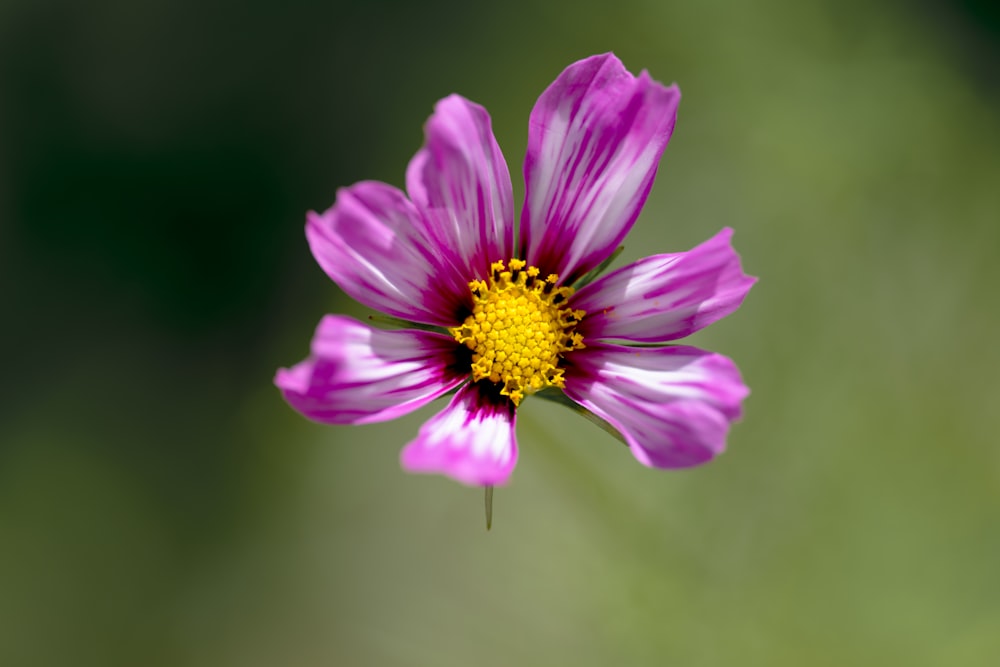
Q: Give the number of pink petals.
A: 7